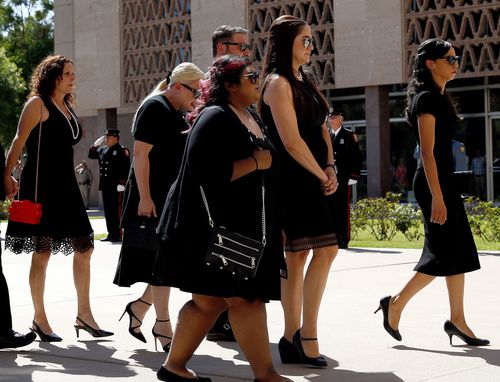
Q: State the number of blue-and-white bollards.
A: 0